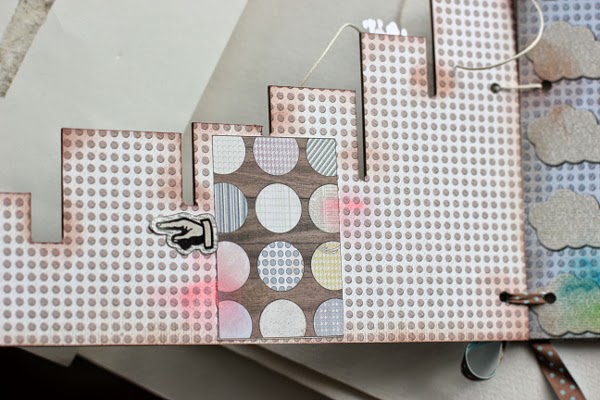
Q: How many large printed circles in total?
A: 12